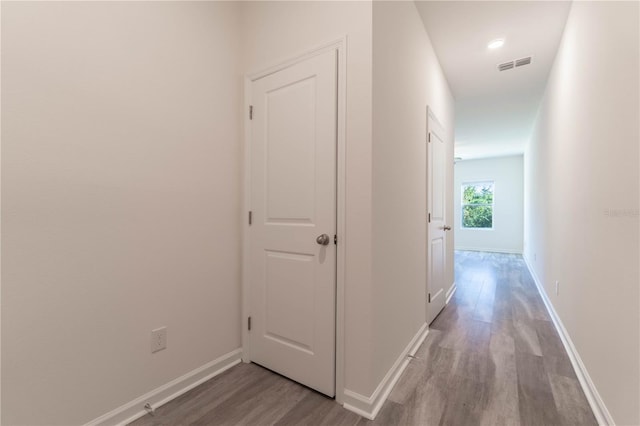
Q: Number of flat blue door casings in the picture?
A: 0